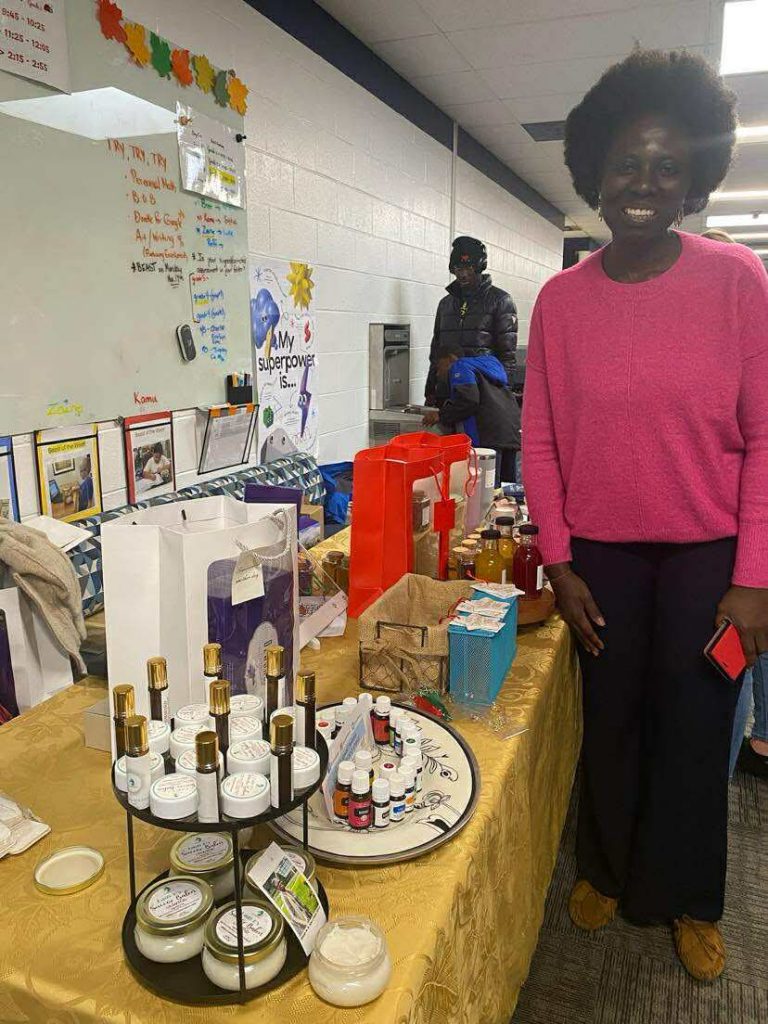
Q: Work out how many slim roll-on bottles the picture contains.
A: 9